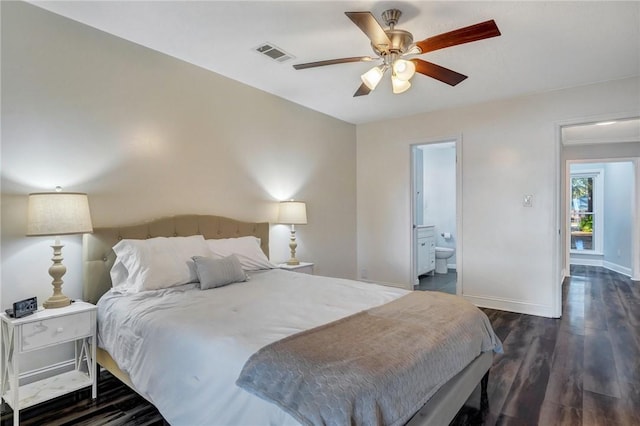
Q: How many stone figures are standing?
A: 0